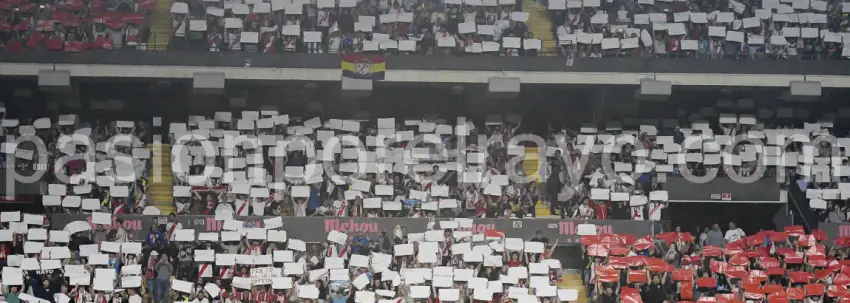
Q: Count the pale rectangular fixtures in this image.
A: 6